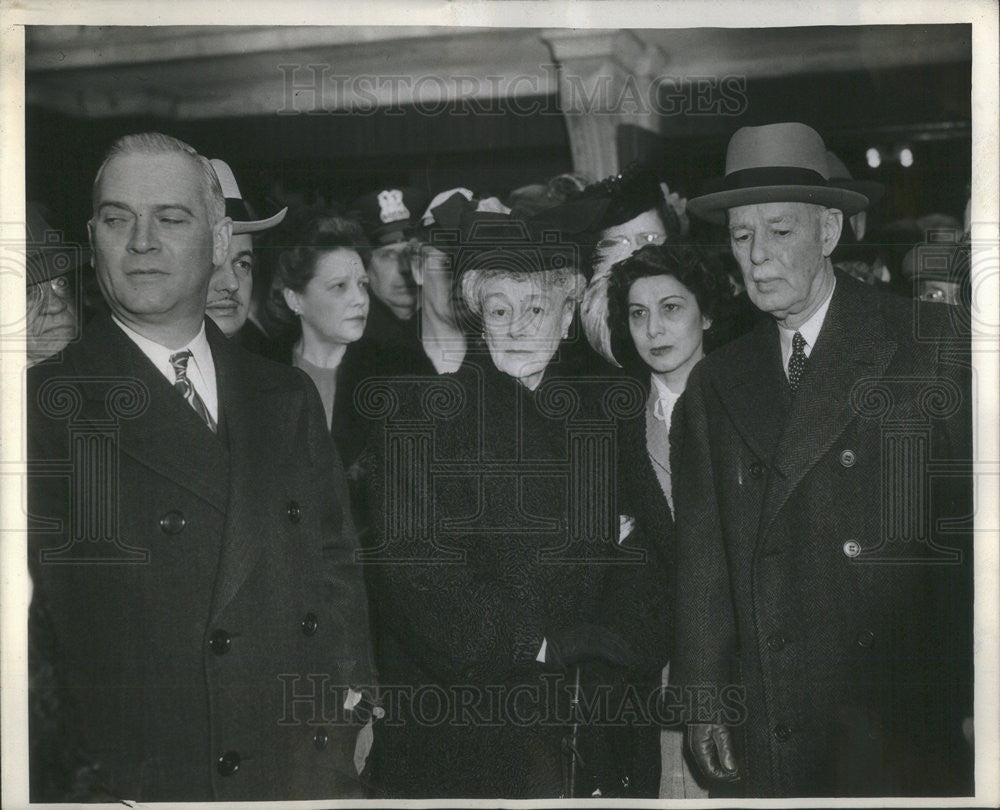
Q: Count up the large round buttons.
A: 12